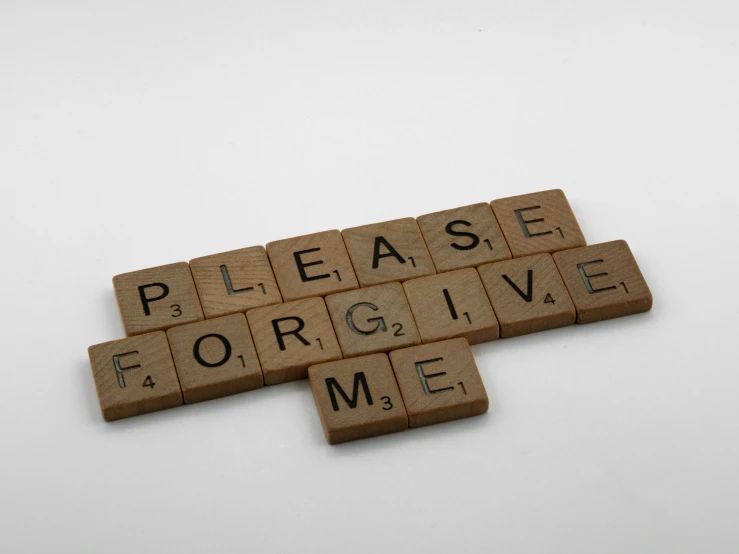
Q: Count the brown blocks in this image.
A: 15